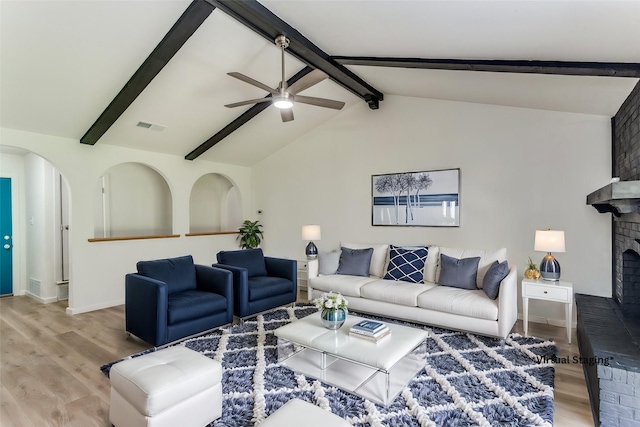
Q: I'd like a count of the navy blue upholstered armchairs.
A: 2